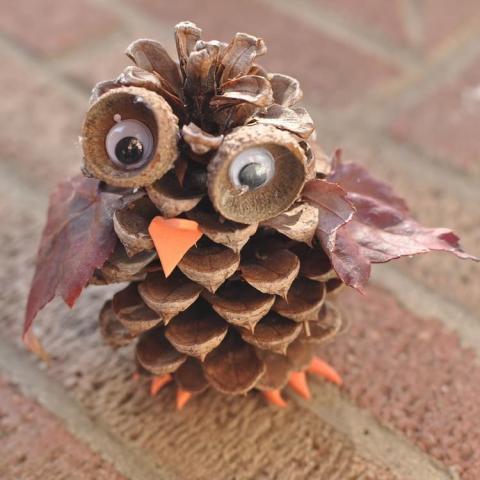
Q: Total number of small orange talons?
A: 6